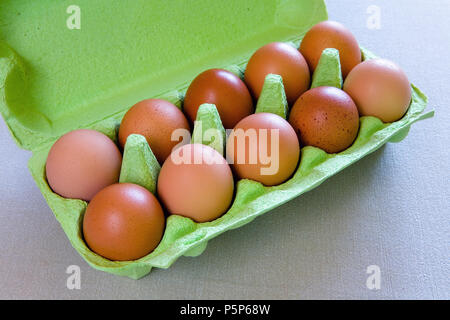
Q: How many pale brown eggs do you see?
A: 3